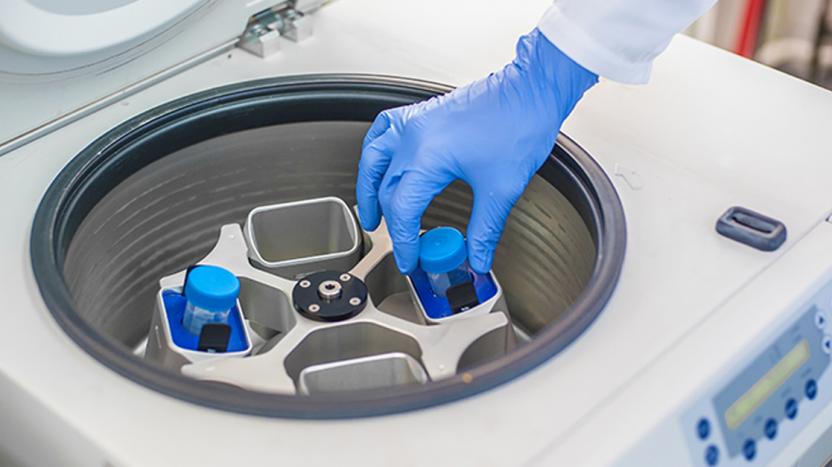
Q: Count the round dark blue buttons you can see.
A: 6